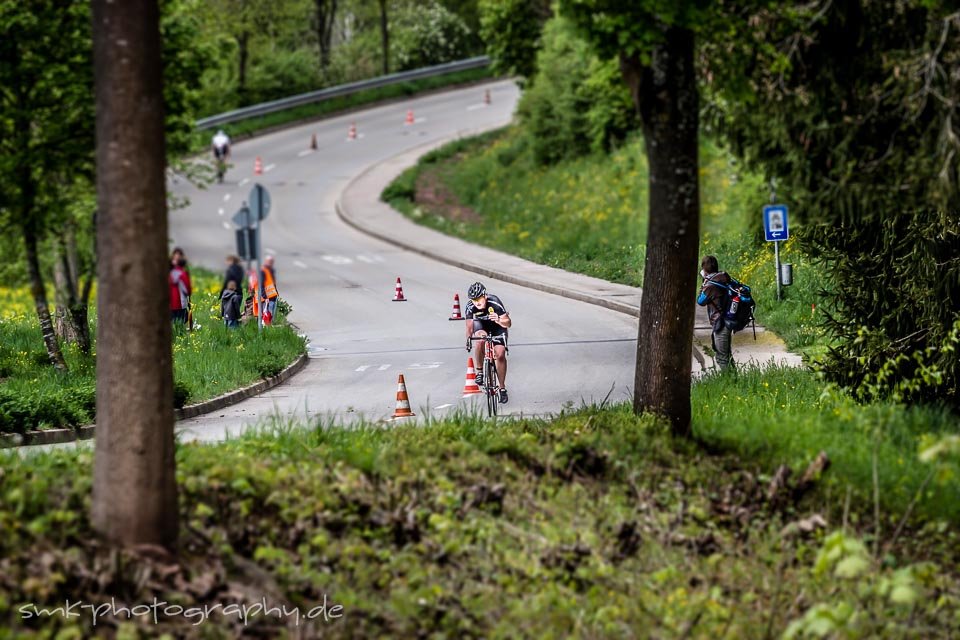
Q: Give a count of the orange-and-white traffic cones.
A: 9